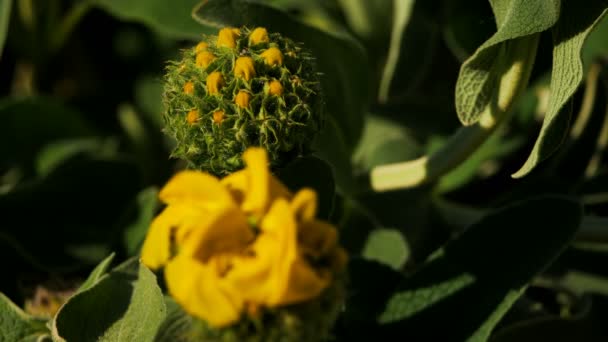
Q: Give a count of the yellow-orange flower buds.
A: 12